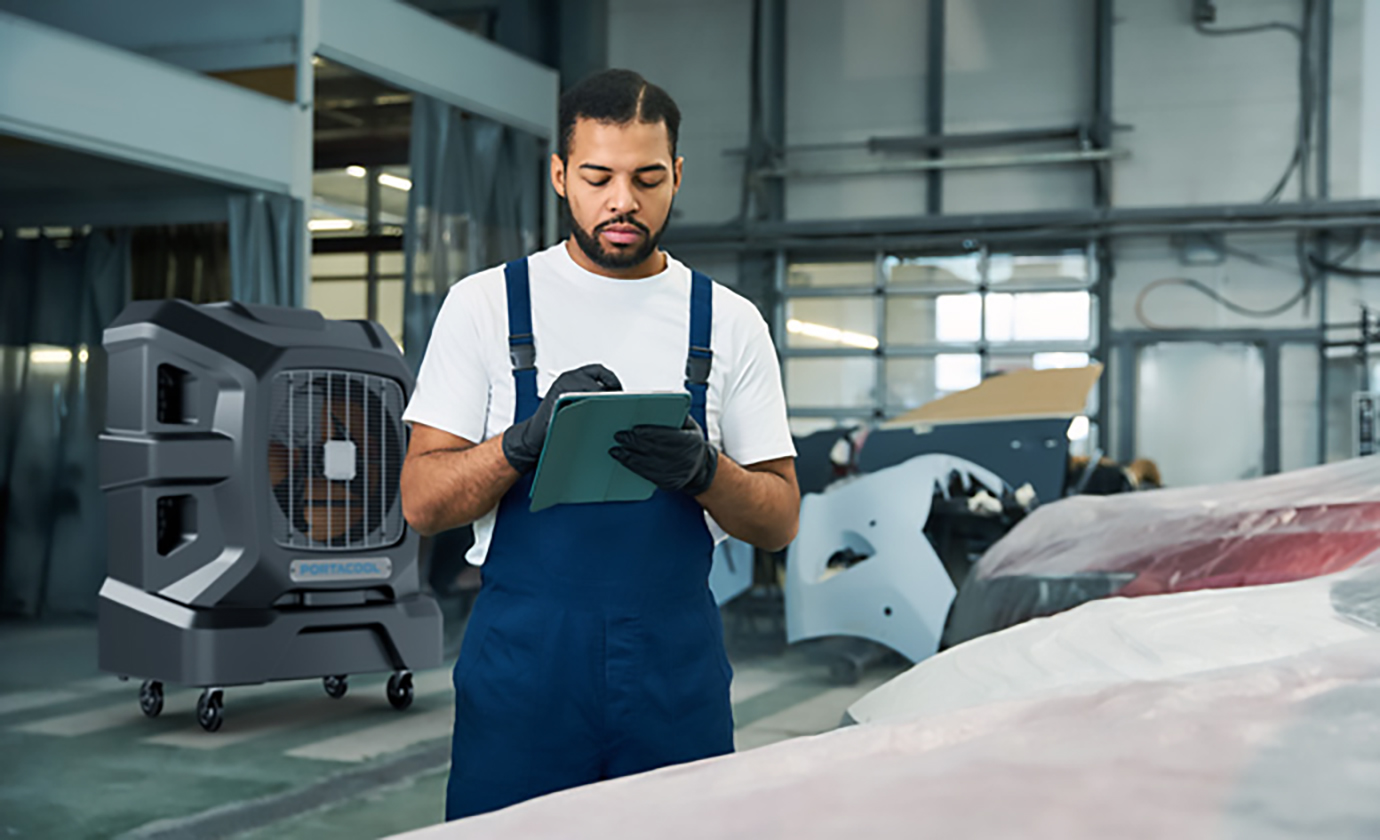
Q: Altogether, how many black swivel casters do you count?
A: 4